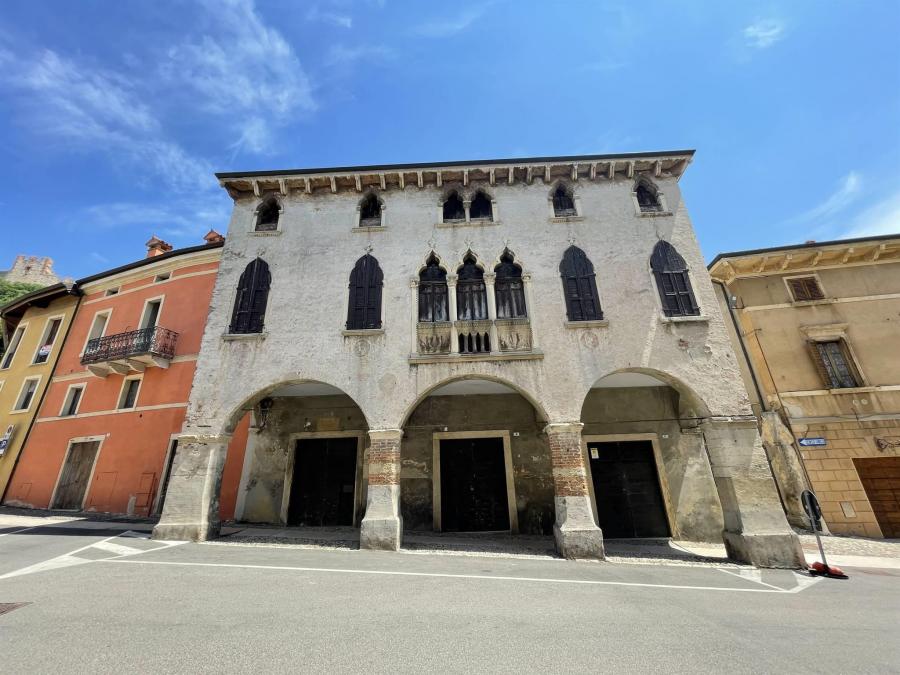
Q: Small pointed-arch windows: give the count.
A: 6